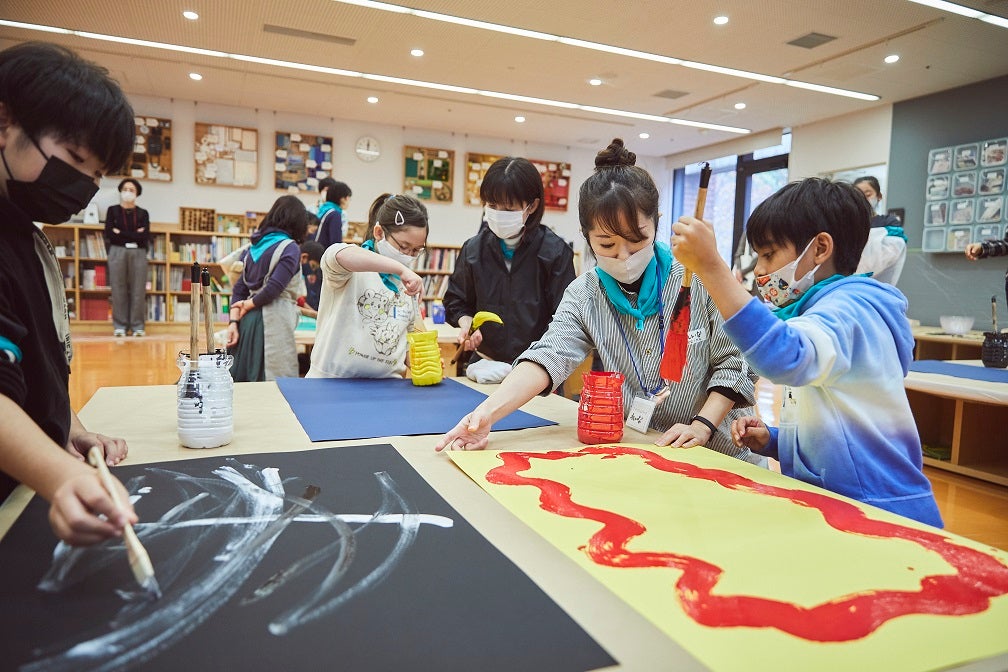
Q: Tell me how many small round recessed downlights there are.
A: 10